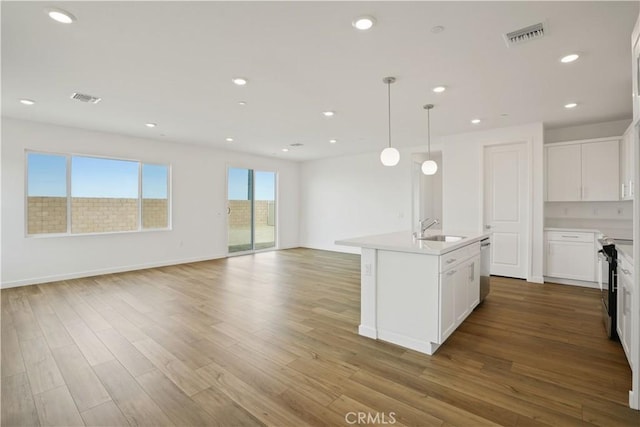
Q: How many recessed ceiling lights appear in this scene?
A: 13